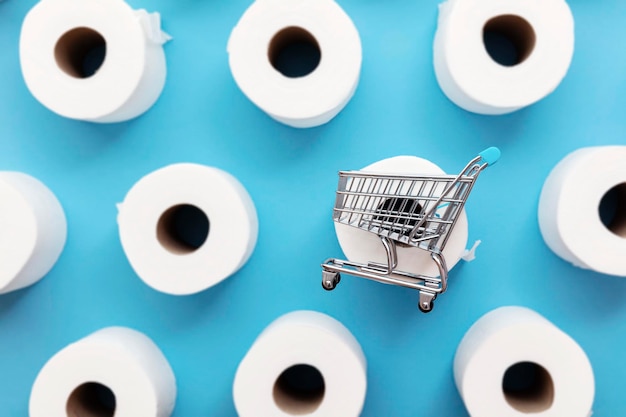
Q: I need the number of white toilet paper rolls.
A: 10